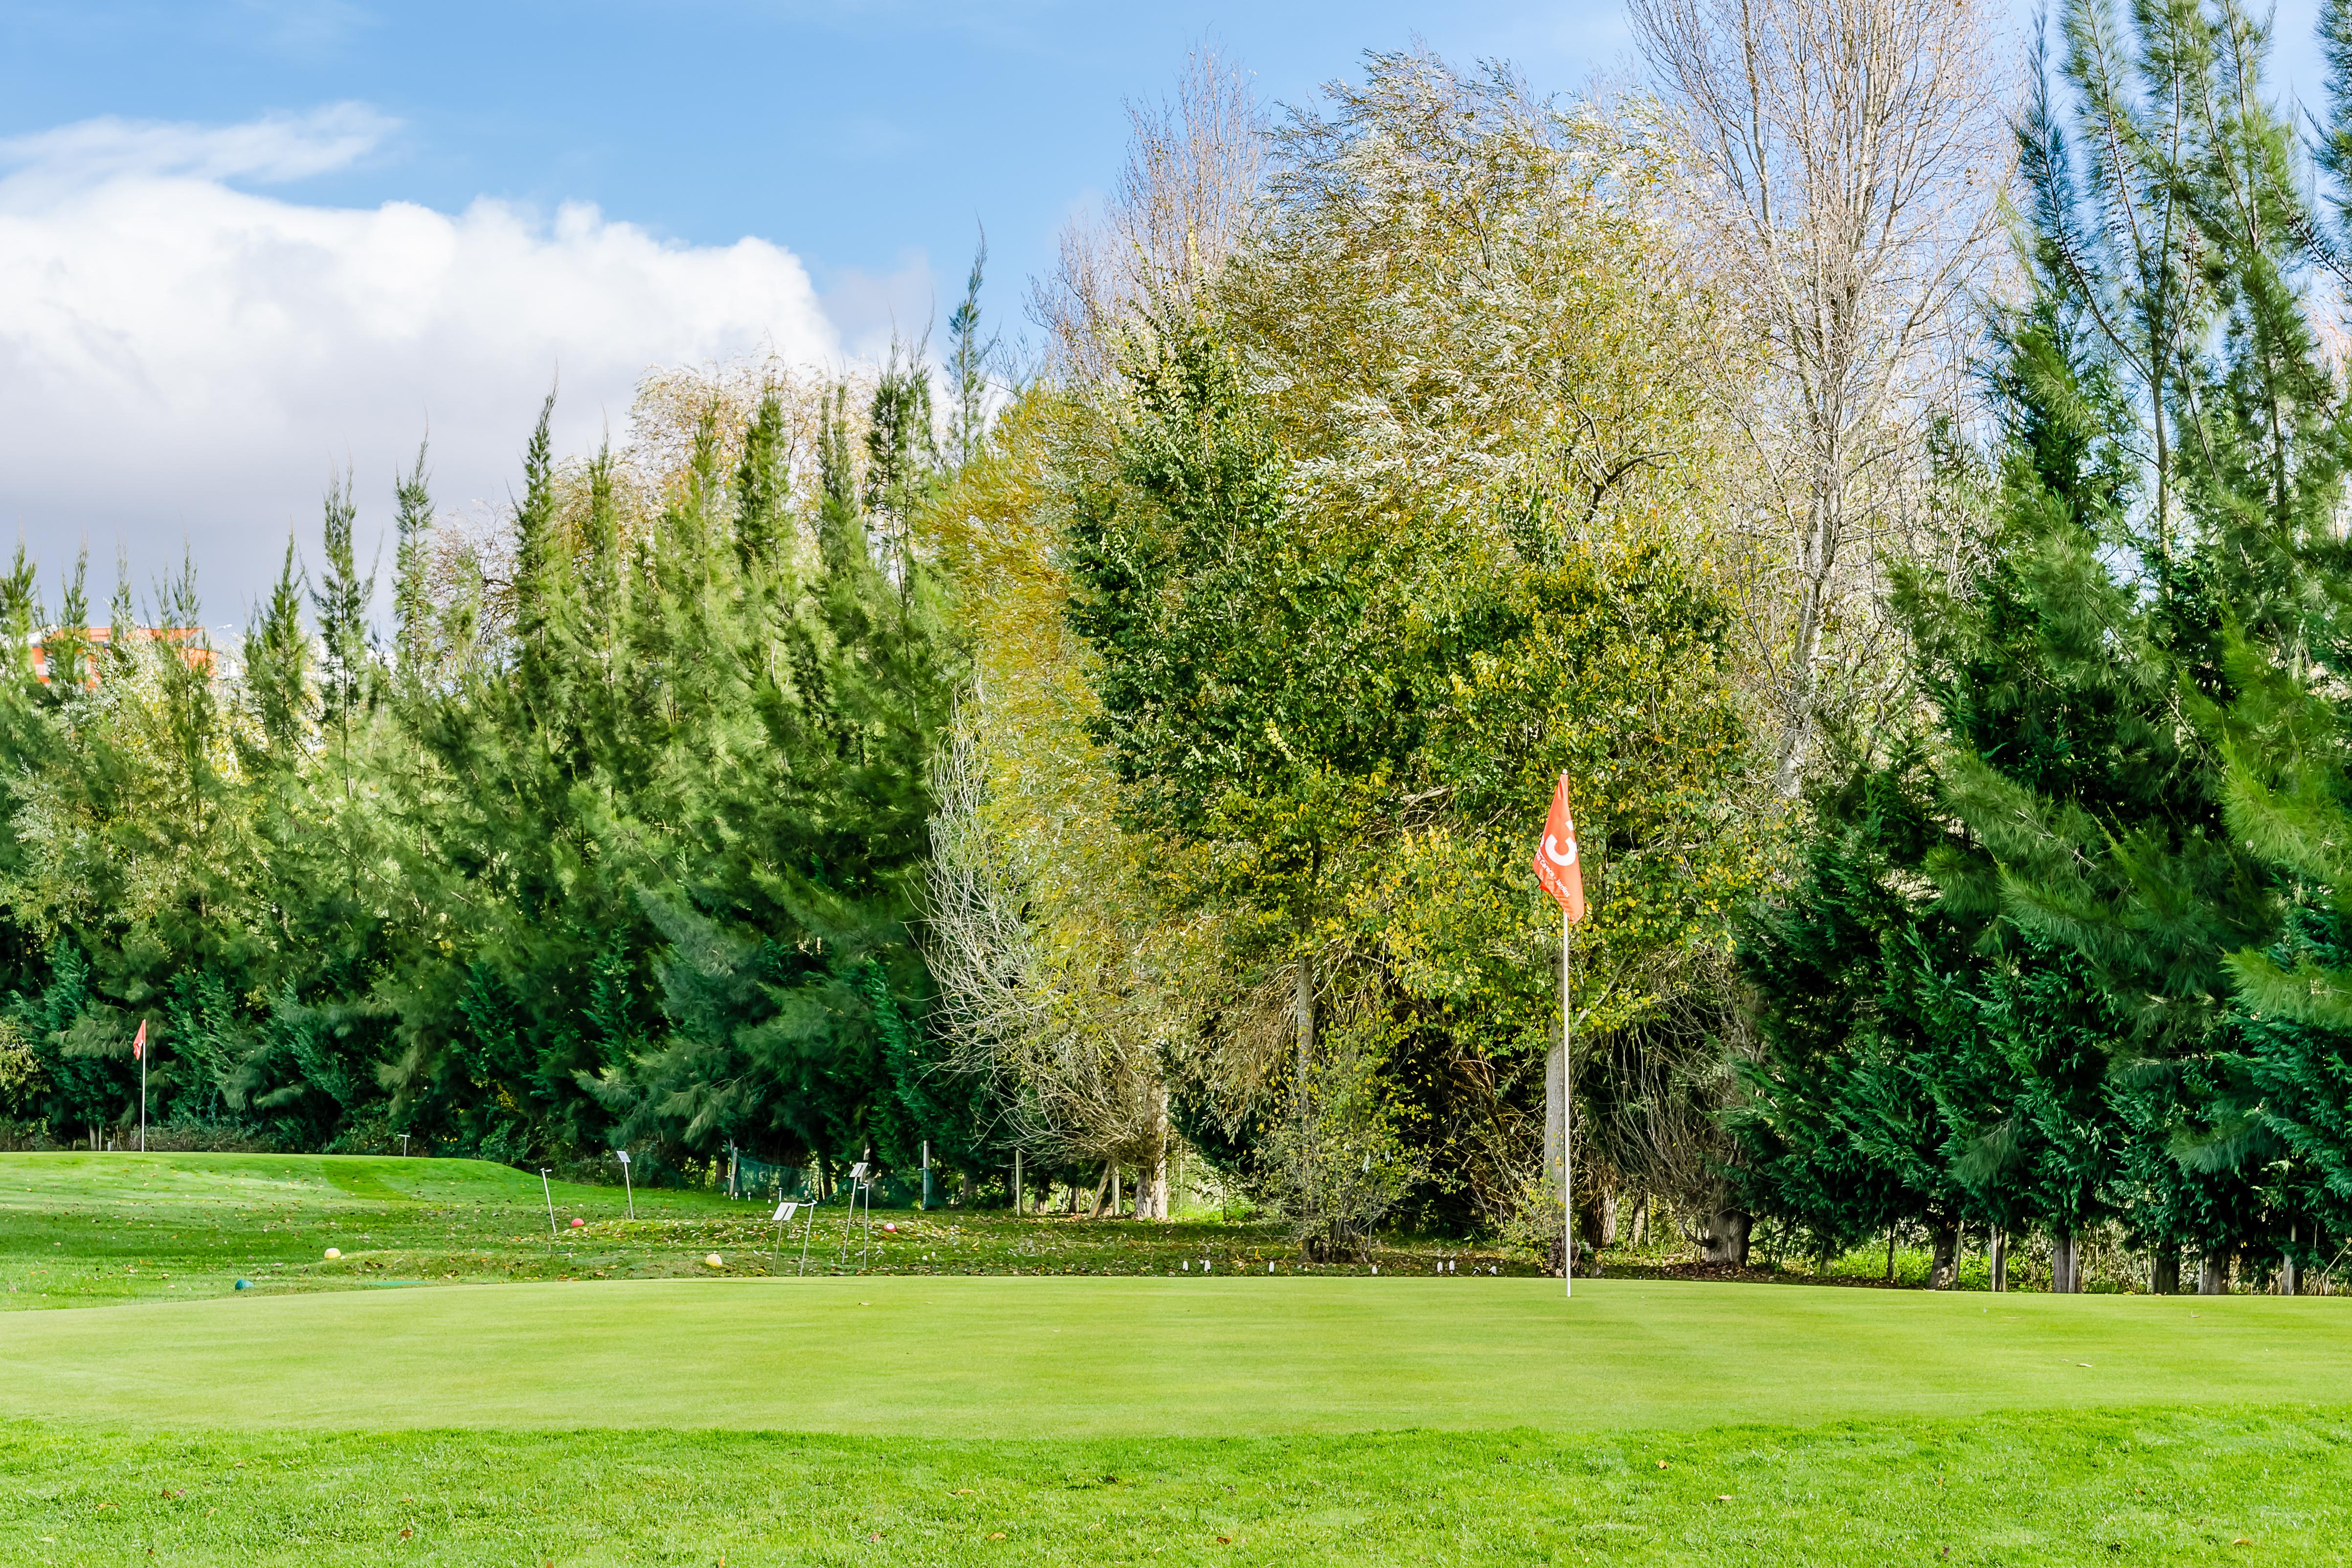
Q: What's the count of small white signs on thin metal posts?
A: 3